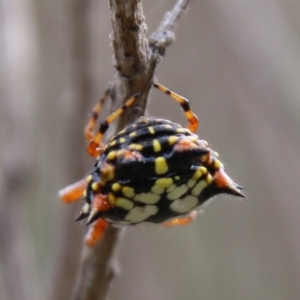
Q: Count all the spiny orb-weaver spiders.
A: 1